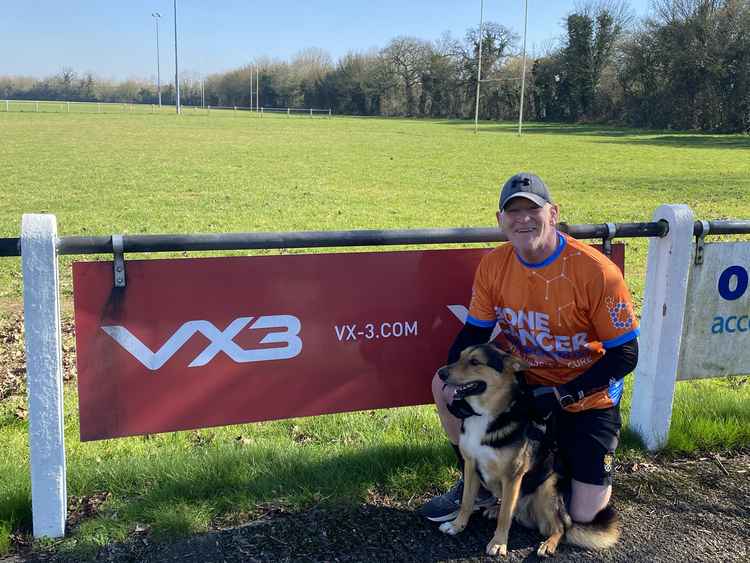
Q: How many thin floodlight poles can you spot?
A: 2